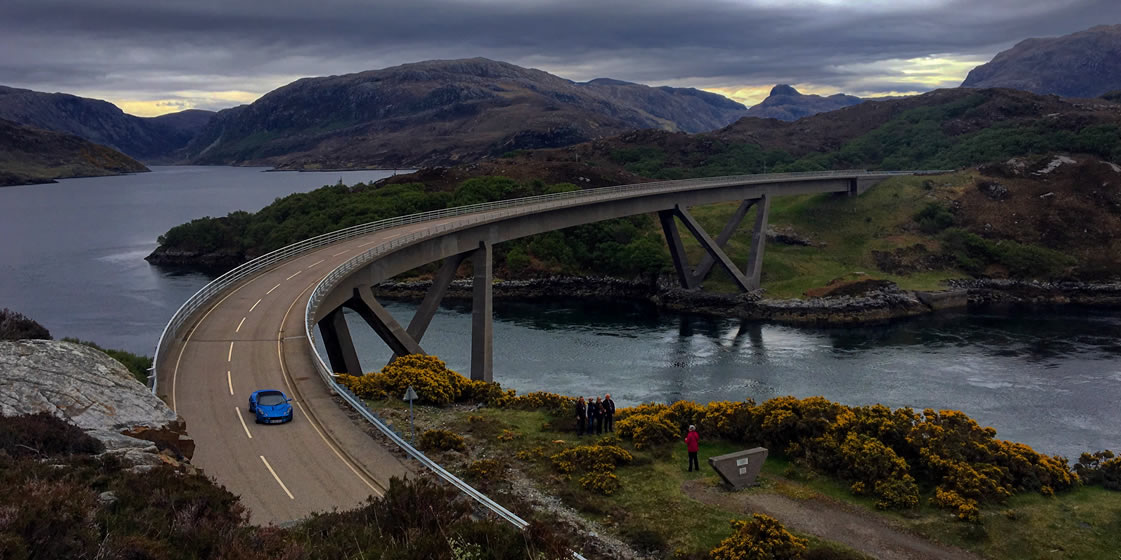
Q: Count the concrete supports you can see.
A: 8